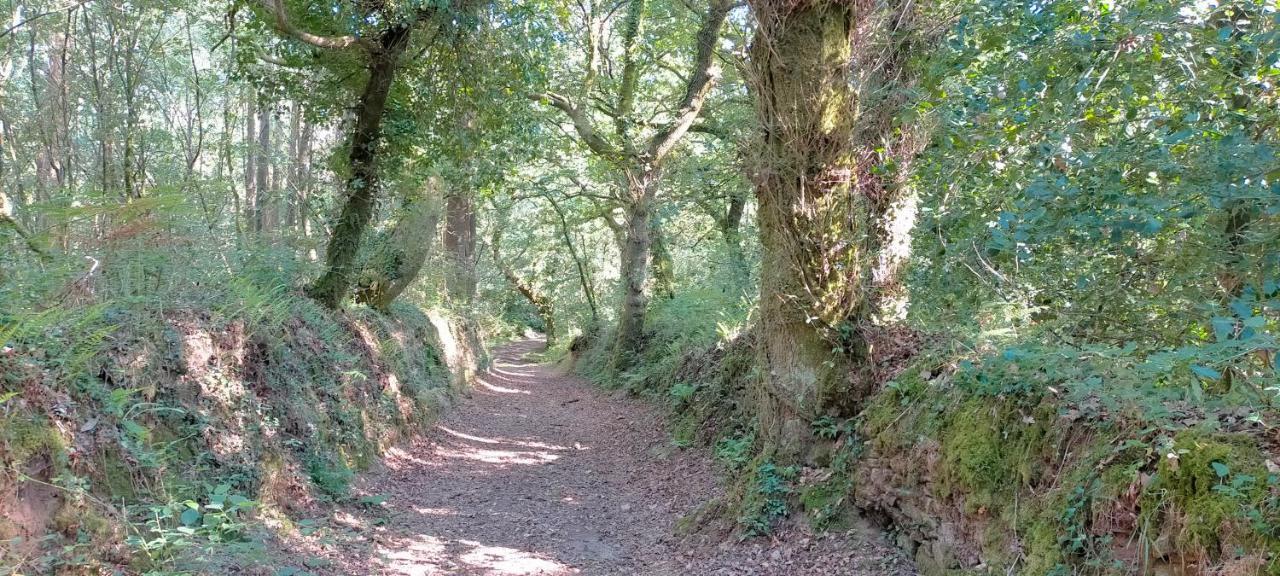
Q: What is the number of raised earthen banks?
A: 2